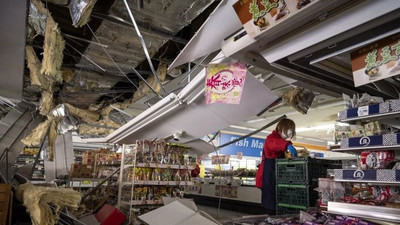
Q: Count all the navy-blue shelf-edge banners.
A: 3